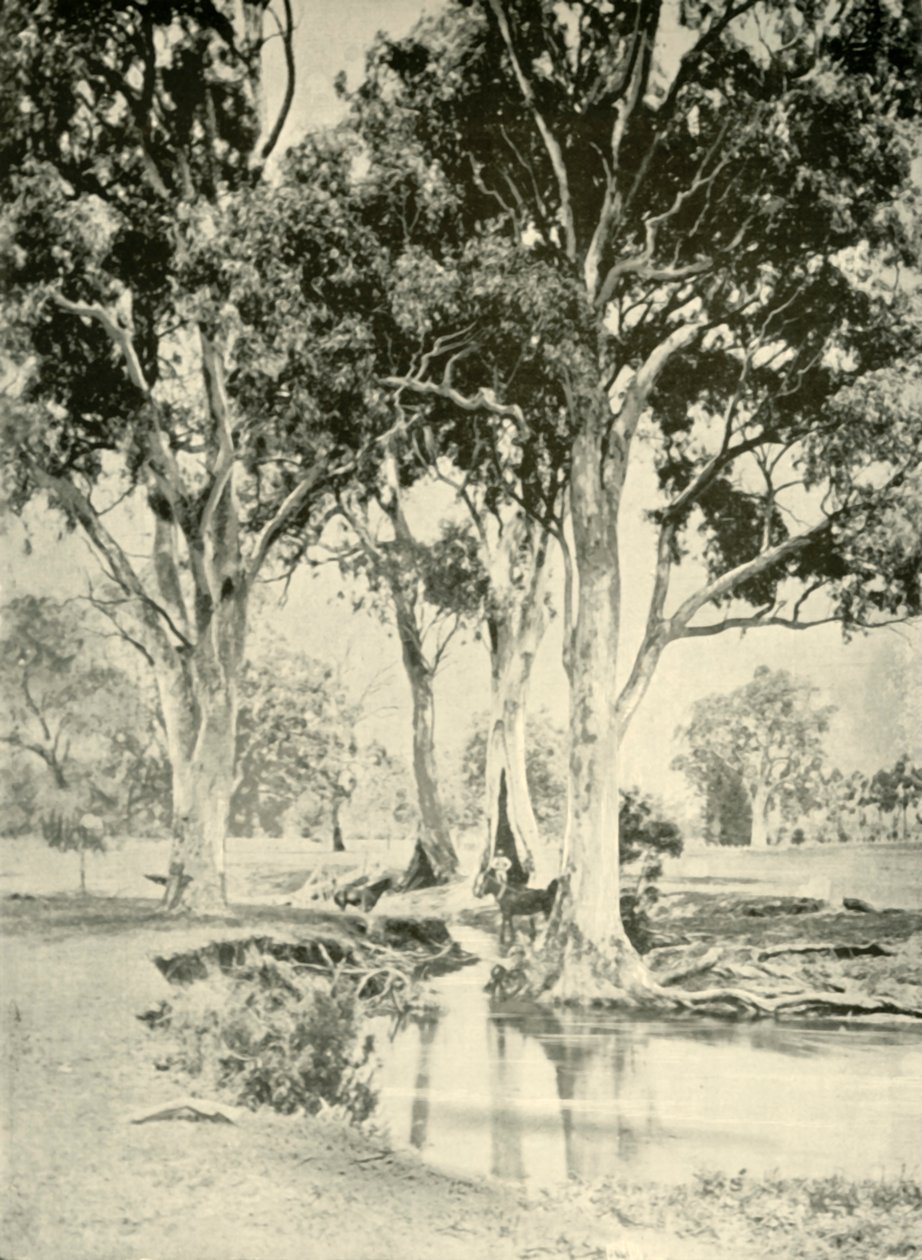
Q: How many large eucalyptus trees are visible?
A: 4